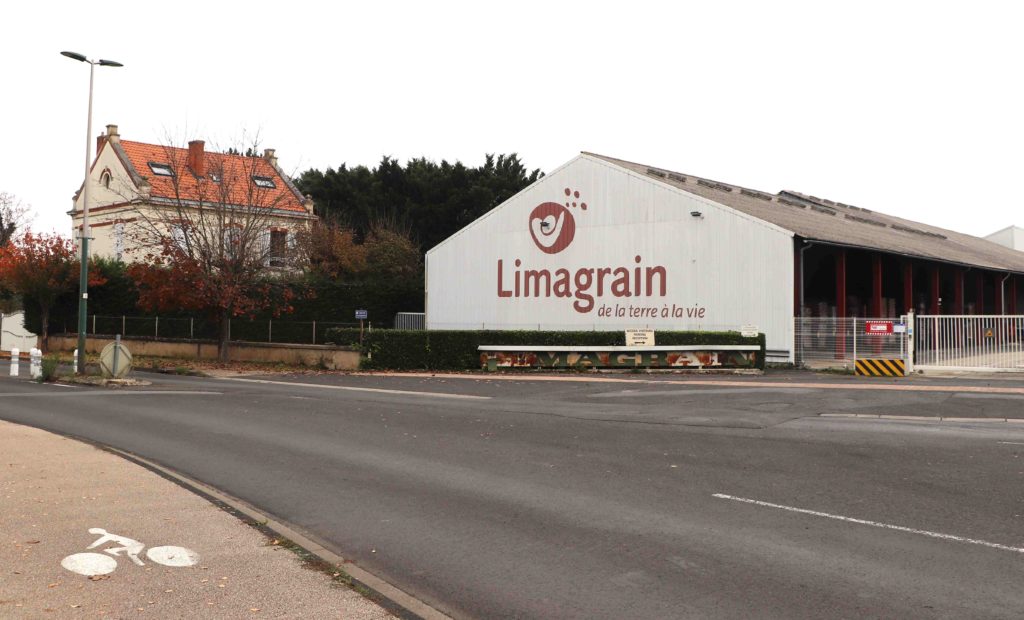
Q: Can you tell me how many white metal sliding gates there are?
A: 1